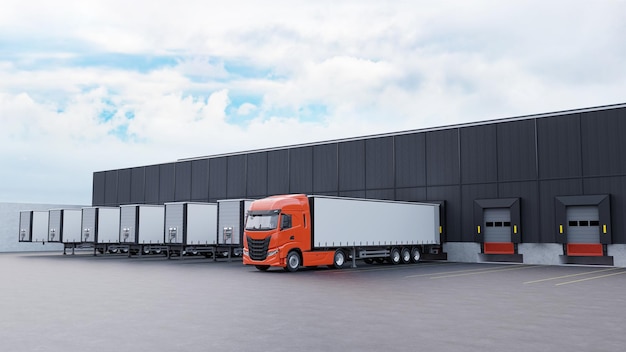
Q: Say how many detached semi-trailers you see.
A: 6